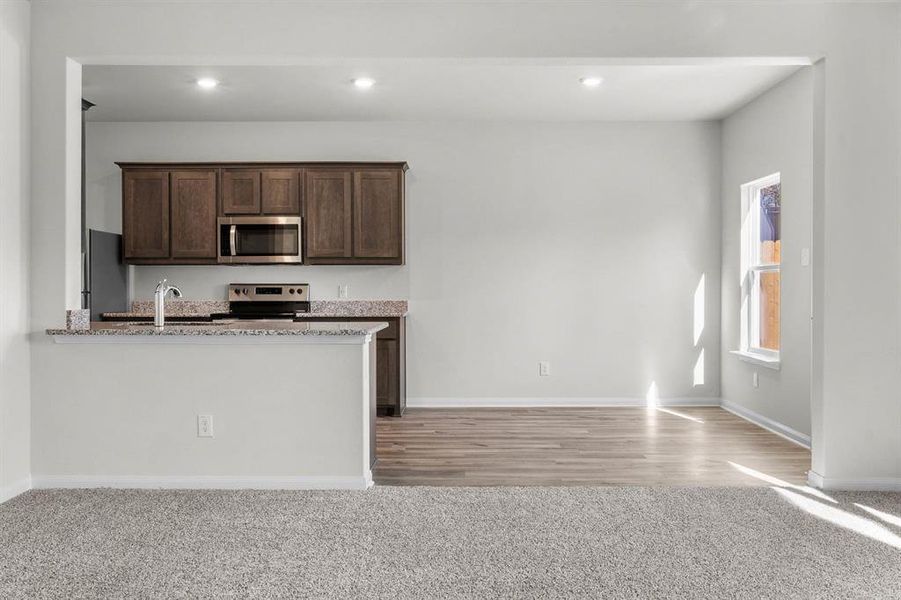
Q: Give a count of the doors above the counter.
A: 6